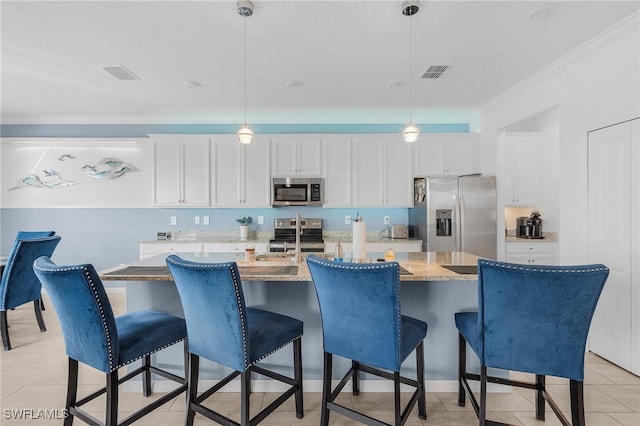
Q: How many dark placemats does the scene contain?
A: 4